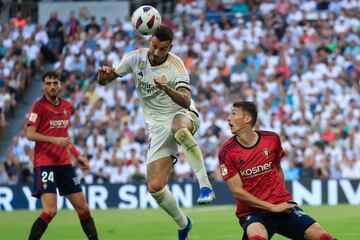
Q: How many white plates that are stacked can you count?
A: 0